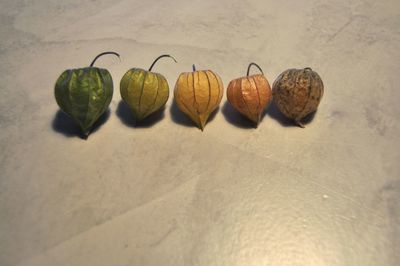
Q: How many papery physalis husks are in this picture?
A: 5